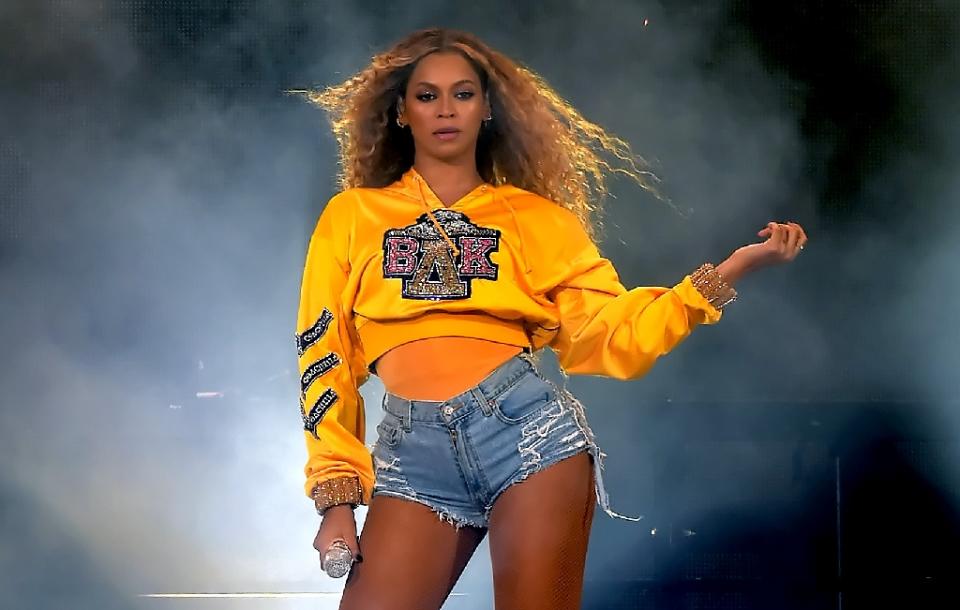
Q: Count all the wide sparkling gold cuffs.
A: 2